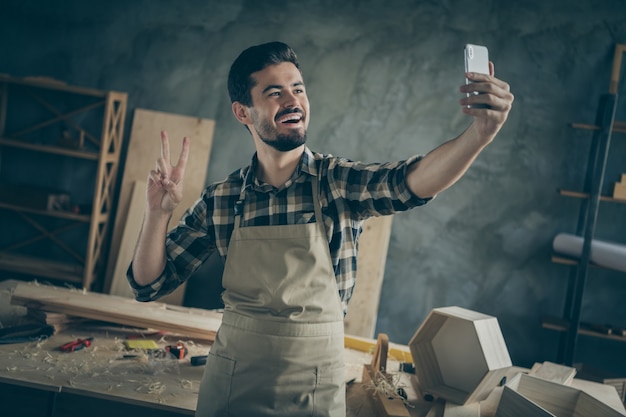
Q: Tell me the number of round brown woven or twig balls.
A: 0